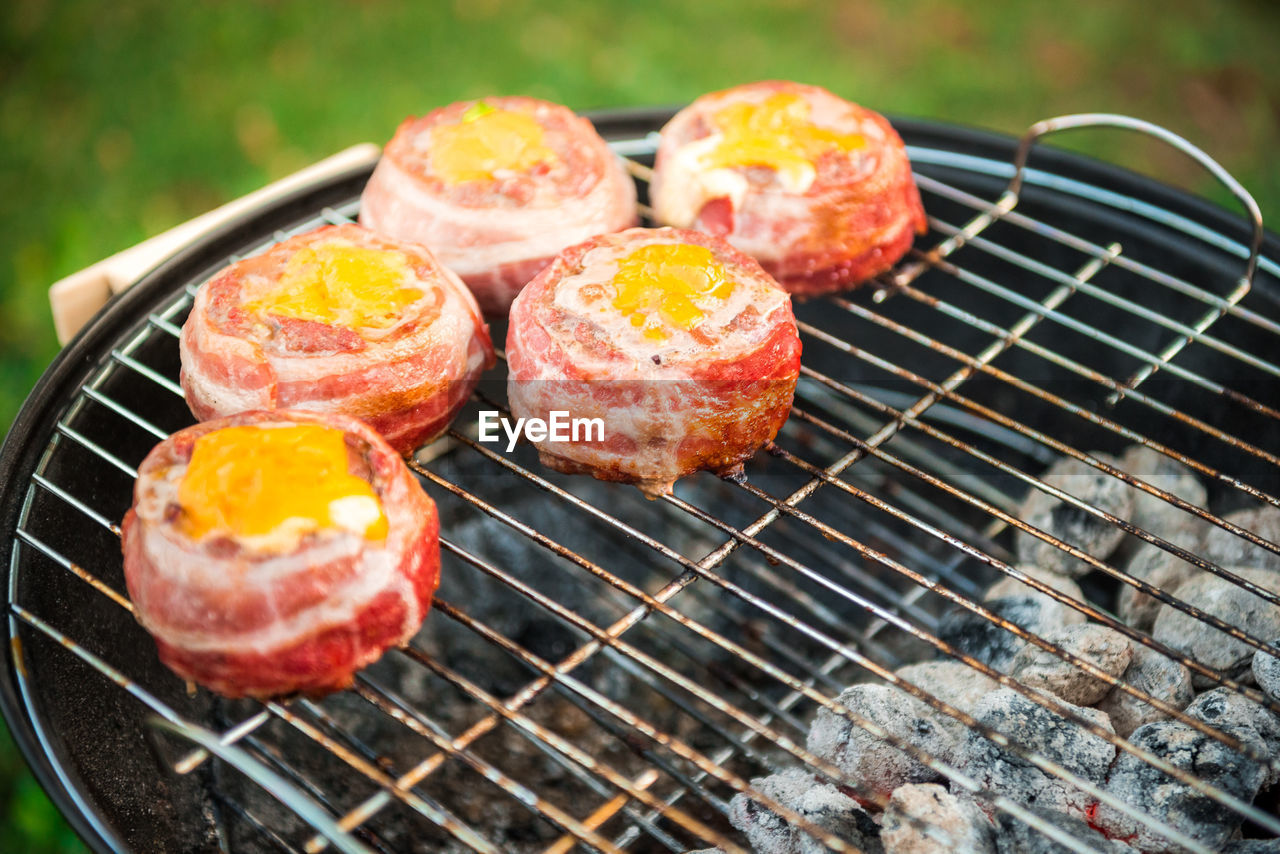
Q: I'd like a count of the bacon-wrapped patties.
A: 5